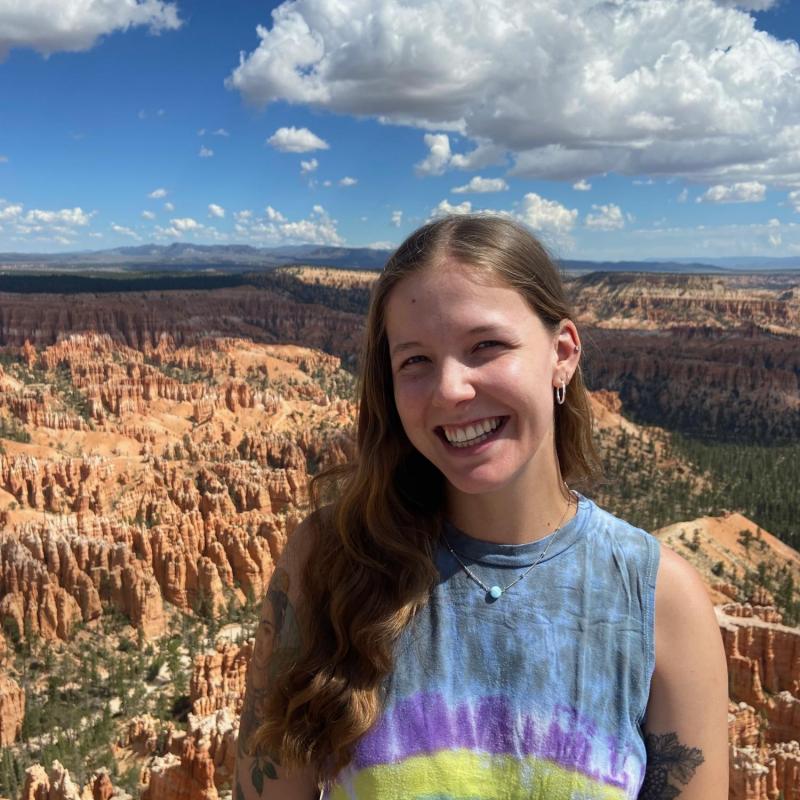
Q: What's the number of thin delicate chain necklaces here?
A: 1